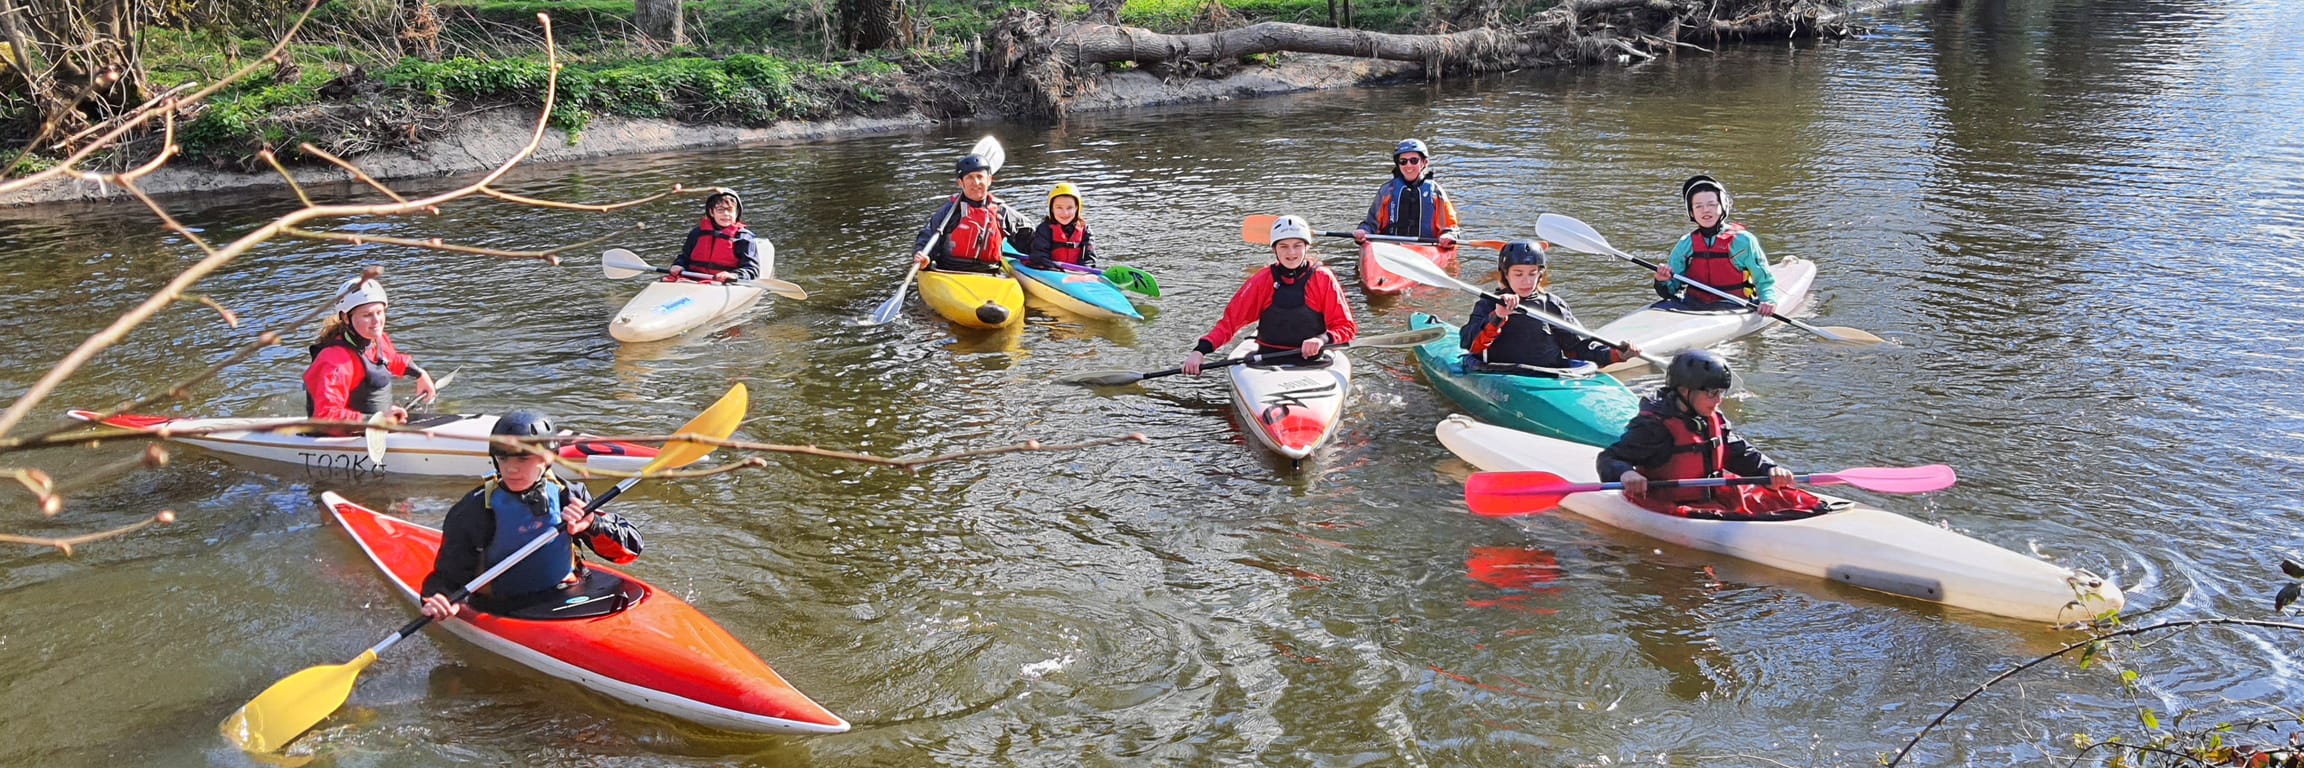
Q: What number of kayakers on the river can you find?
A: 10